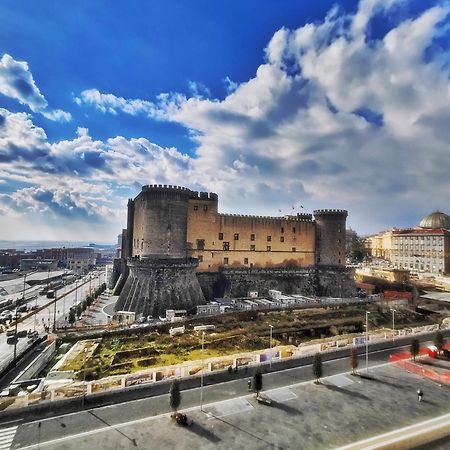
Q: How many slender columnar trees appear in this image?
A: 6